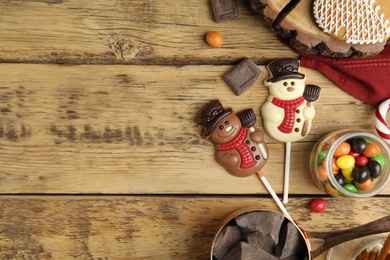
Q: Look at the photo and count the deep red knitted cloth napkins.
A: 1